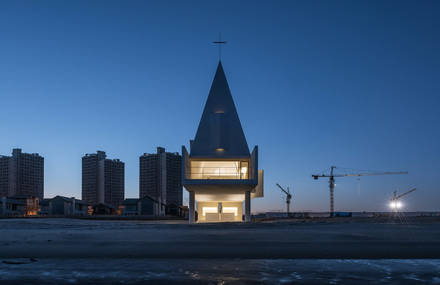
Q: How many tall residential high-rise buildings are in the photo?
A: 3